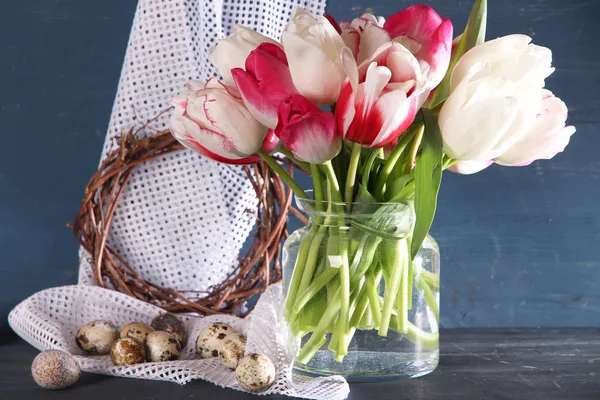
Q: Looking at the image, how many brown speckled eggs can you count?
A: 9